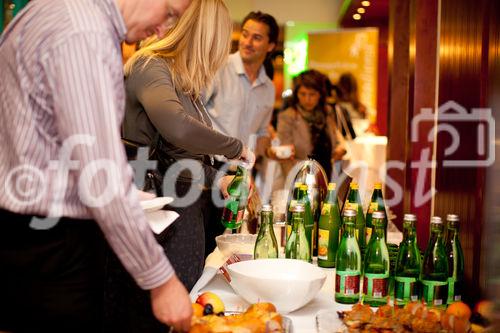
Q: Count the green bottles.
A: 13